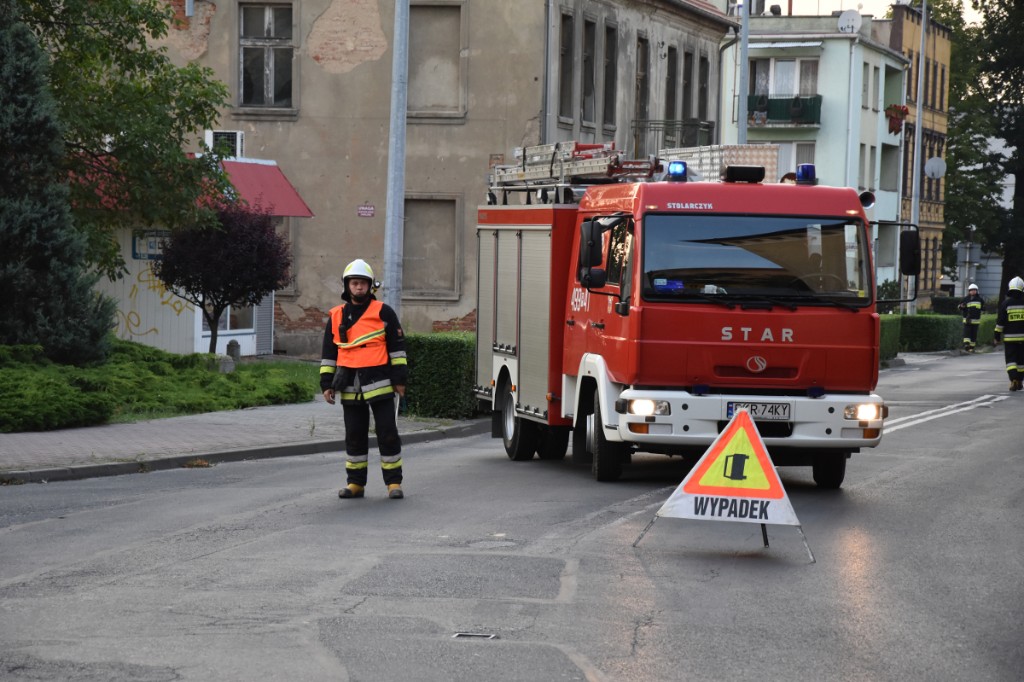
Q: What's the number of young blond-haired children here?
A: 0